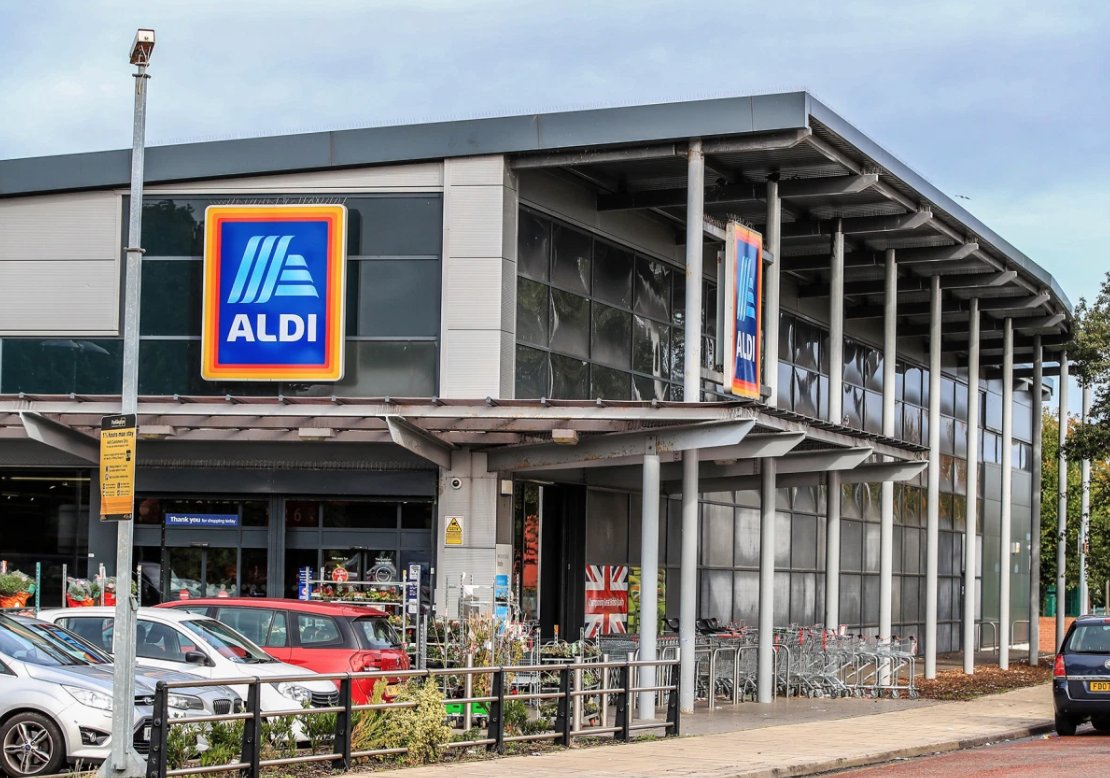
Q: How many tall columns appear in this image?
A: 10